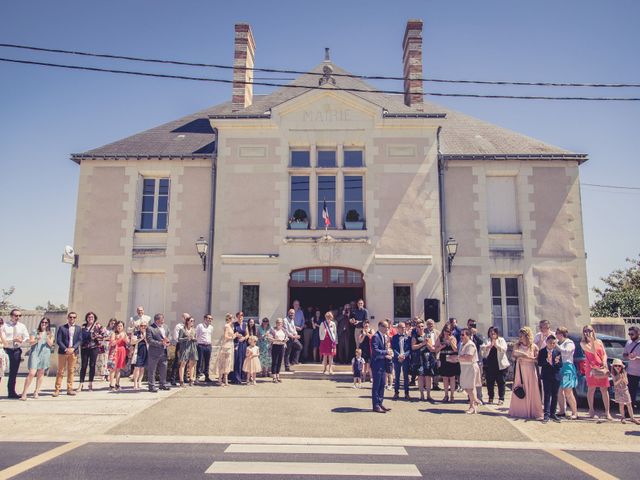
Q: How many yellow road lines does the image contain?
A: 2